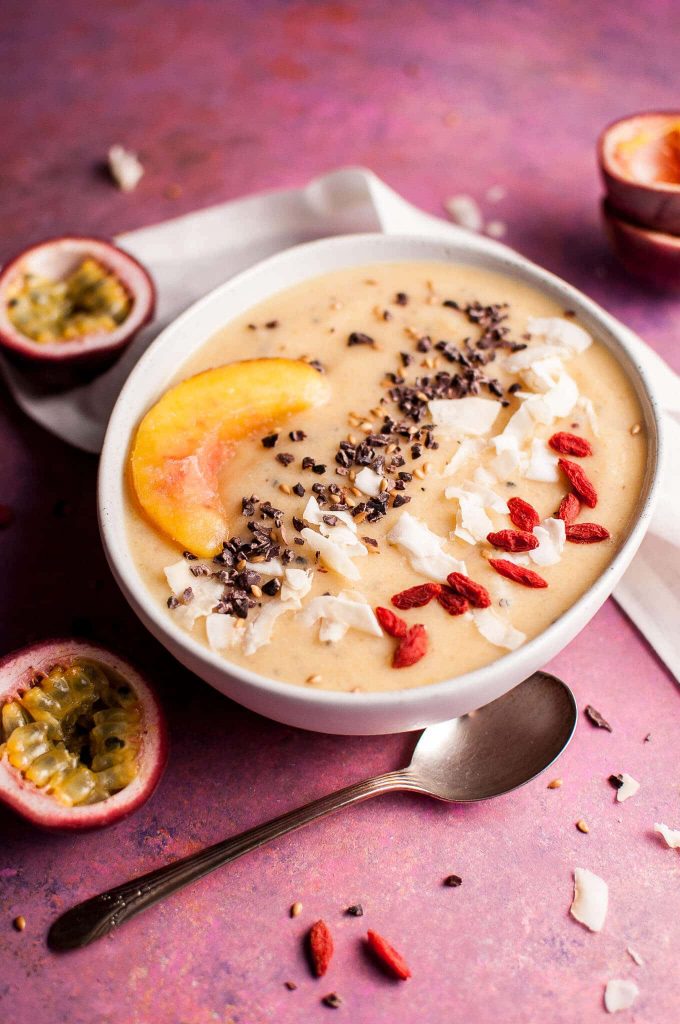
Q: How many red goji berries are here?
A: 14